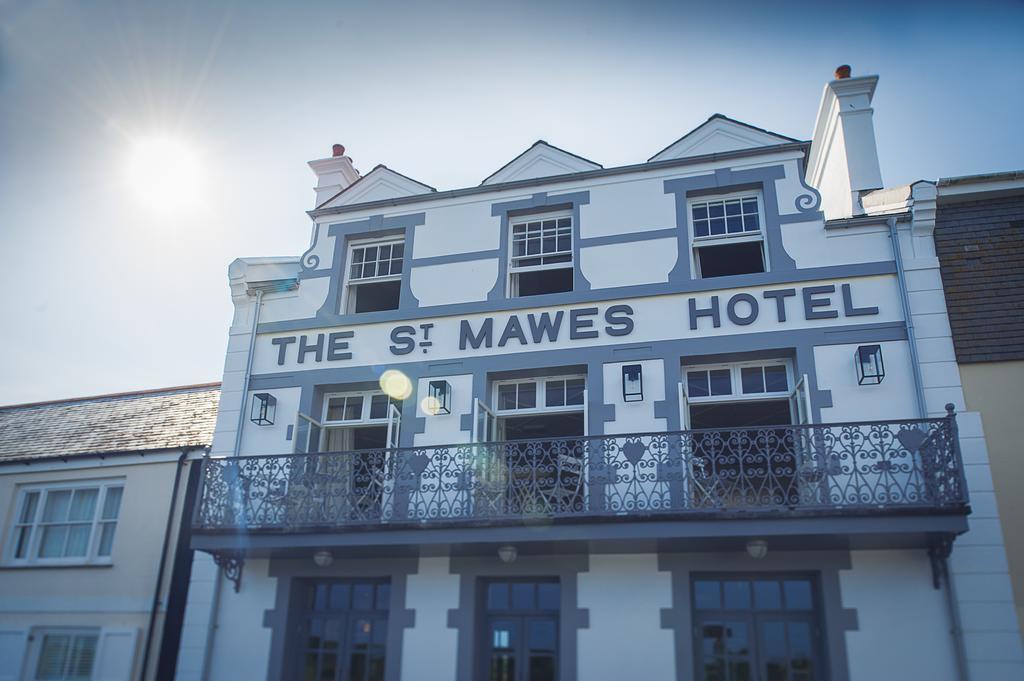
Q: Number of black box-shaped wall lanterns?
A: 4